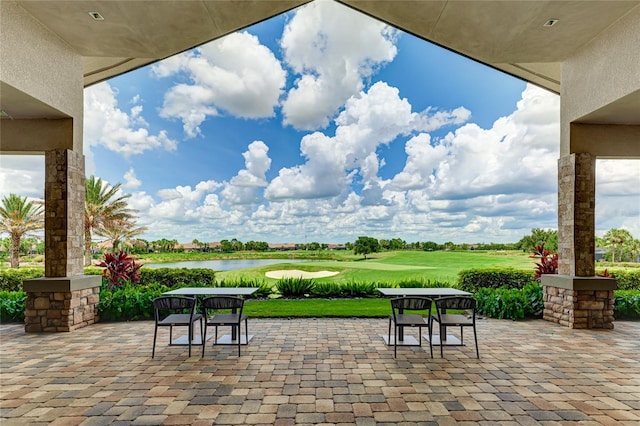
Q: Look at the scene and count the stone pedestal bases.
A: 2